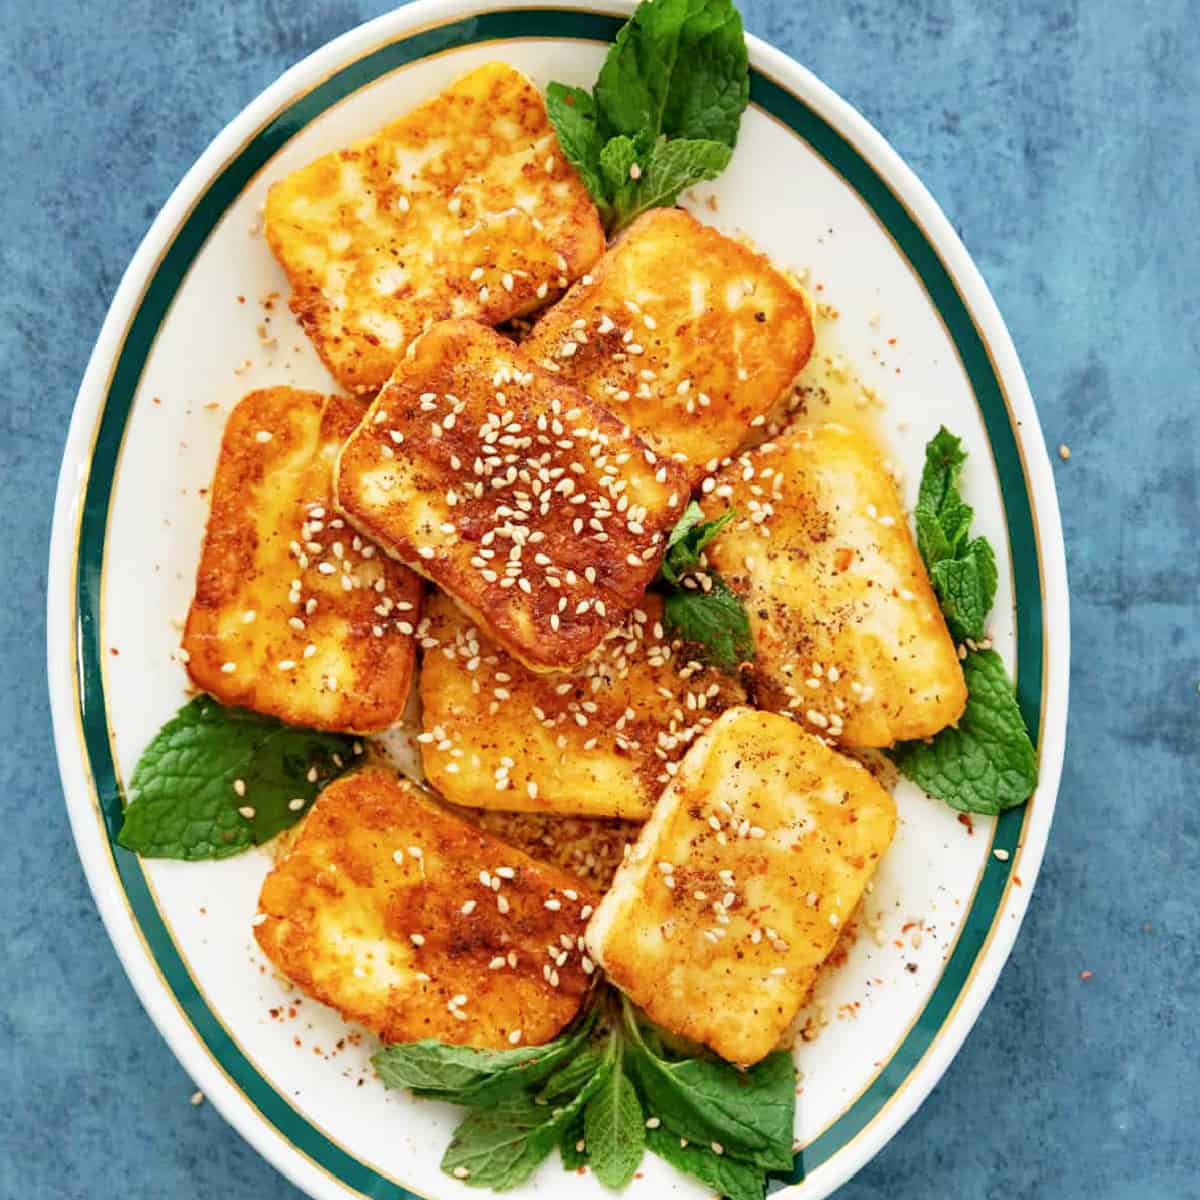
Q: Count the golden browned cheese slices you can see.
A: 8